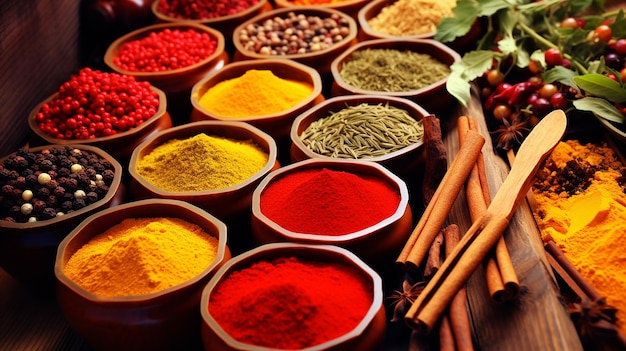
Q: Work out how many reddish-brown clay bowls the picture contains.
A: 14